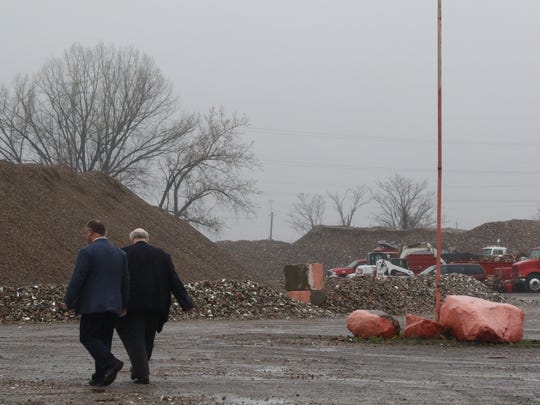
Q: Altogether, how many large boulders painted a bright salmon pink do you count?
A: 3